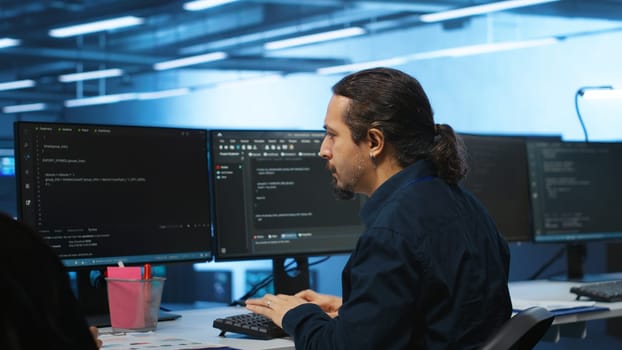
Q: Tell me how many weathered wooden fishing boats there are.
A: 0